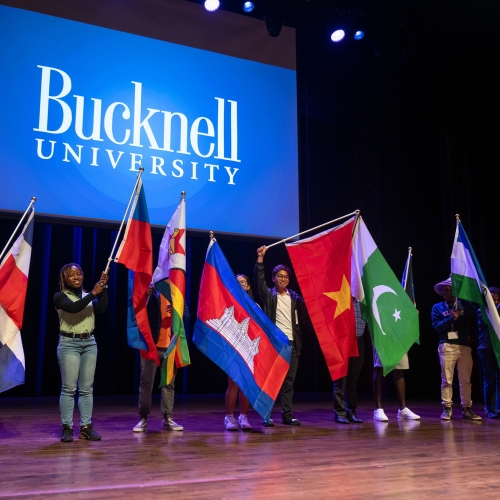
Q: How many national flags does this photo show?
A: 8